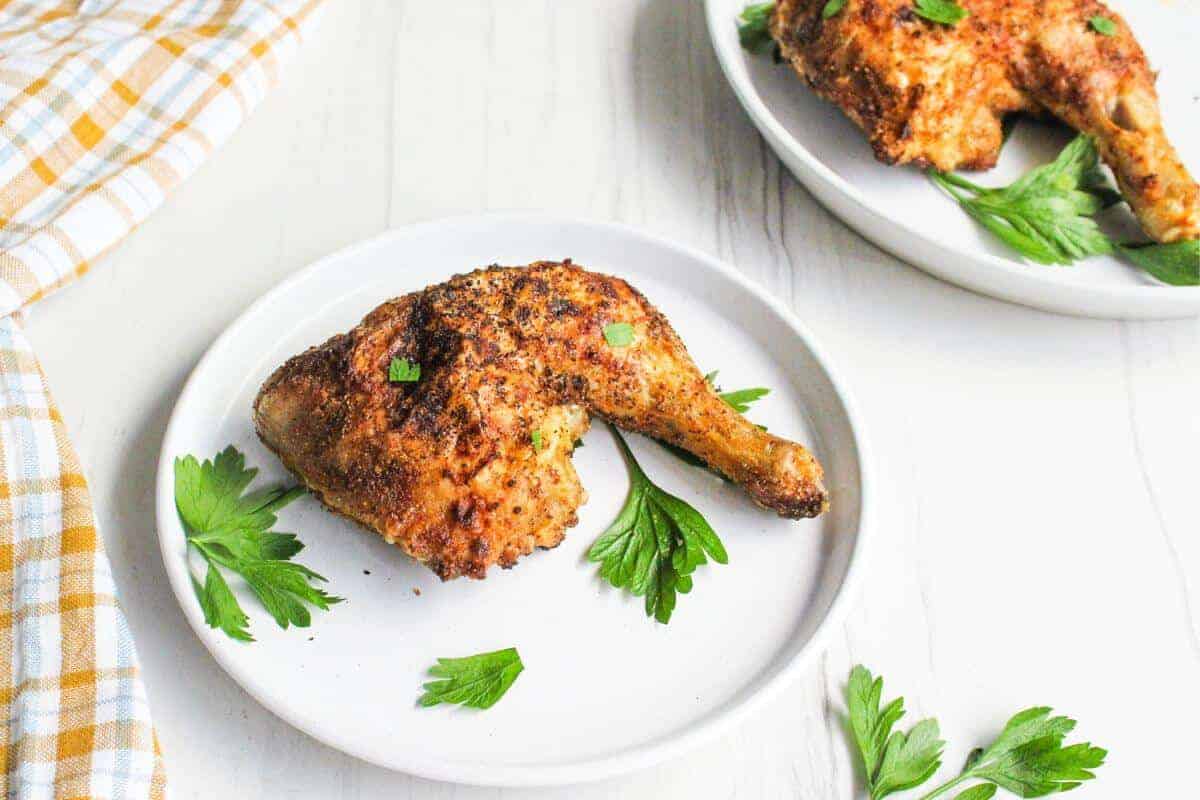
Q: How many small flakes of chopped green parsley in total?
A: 6